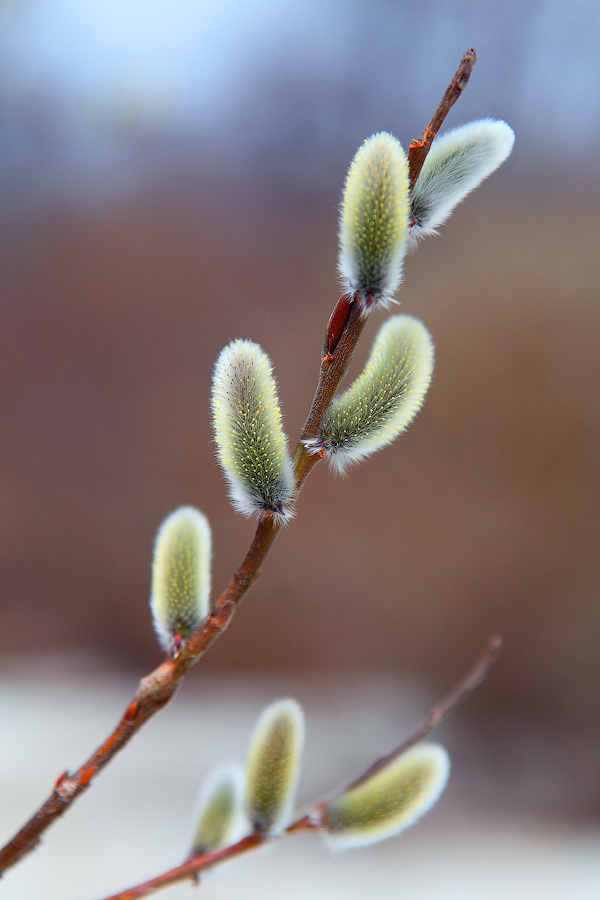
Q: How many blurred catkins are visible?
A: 3